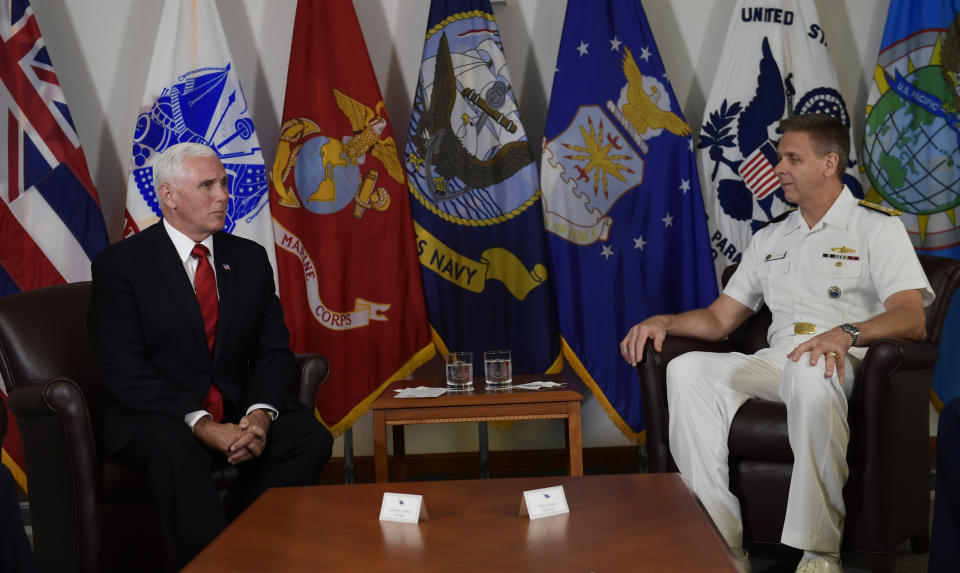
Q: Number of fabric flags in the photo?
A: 7